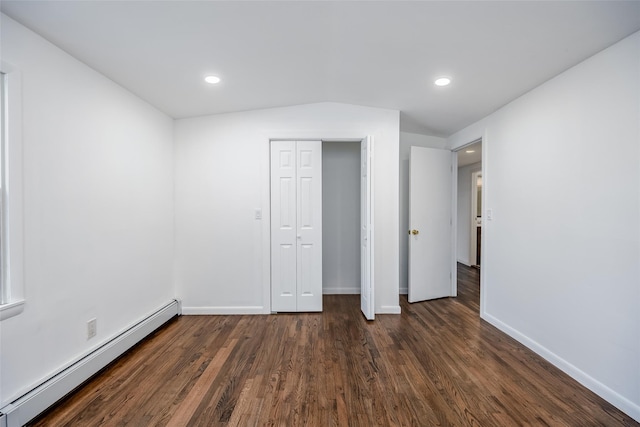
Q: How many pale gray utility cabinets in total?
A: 0